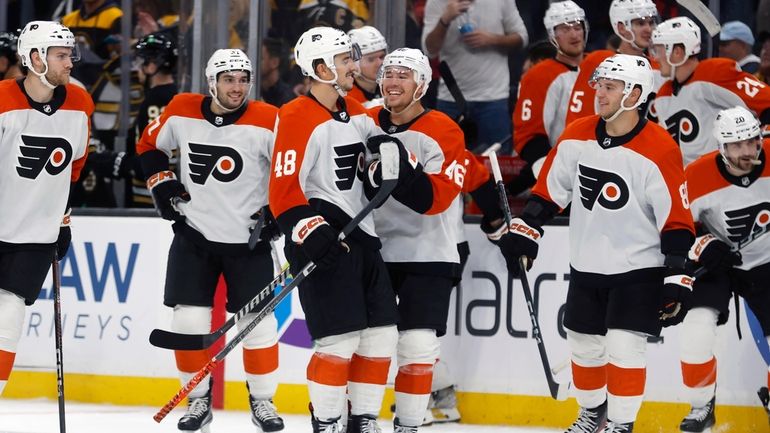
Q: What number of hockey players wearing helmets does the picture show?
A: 12